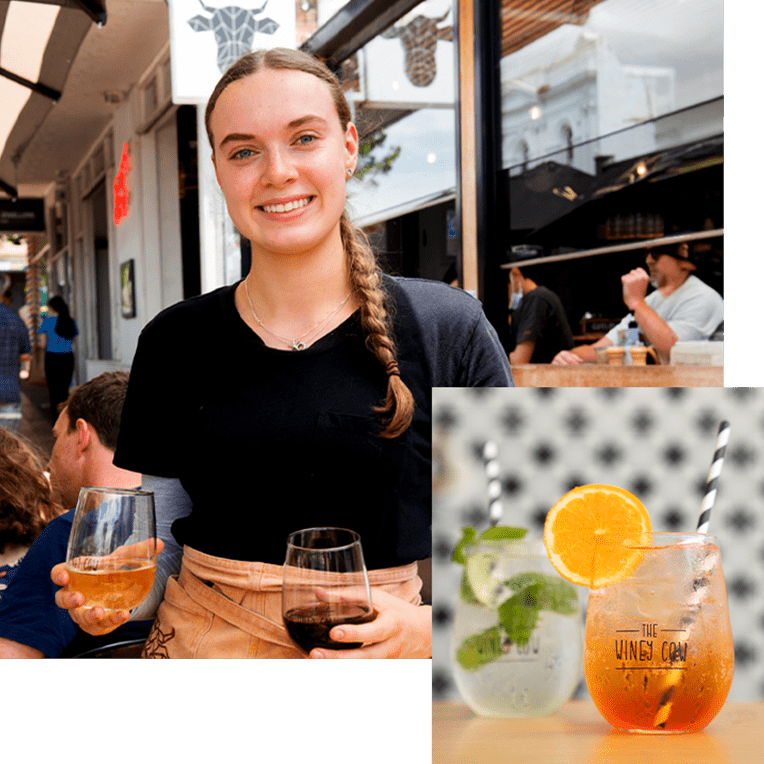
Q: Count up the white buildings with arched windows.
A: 1